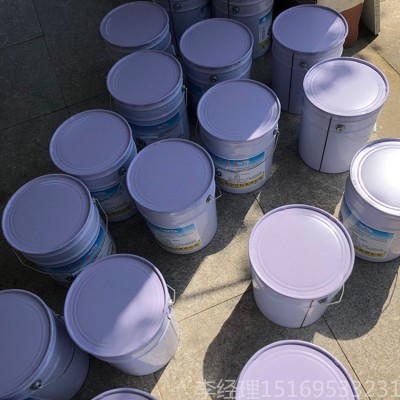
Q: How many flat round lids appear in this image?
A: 15